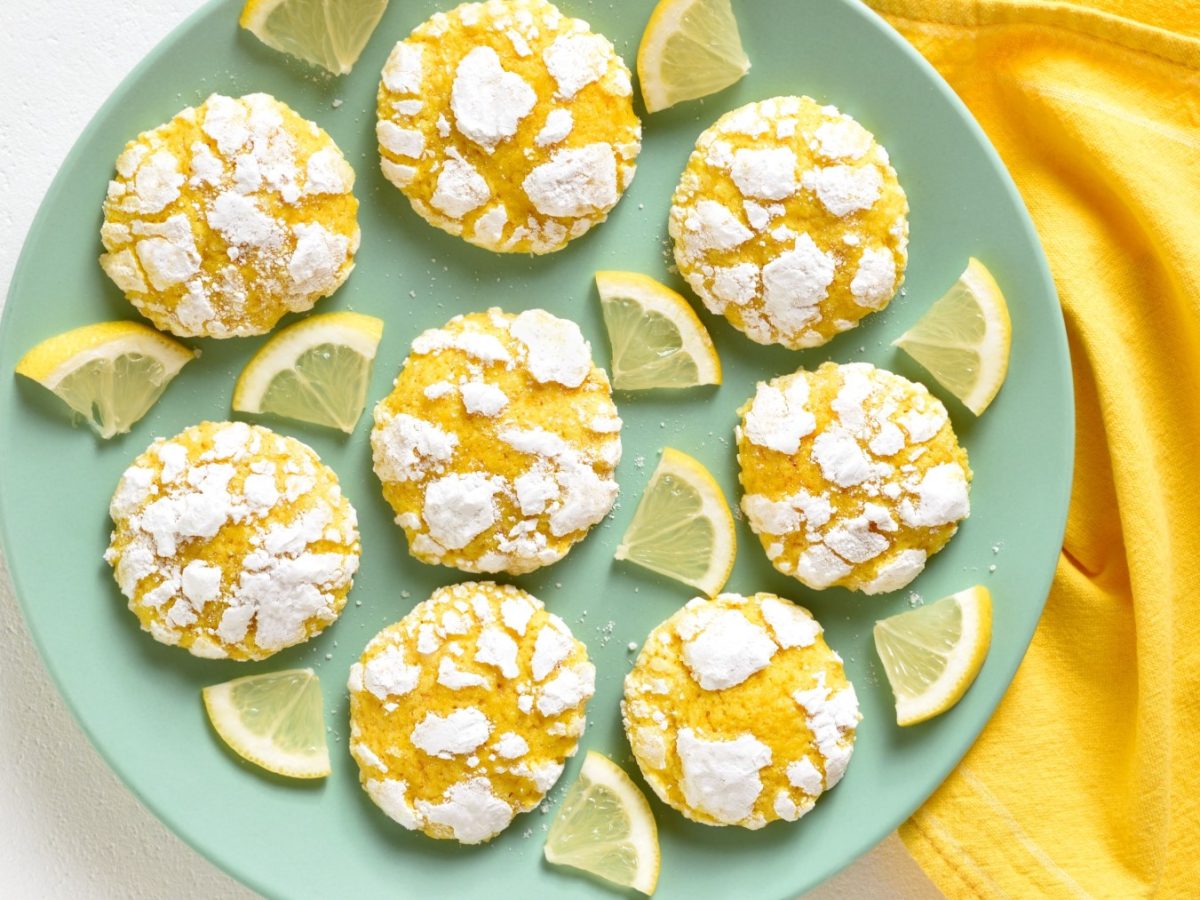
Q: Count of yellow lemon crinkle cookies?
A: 8